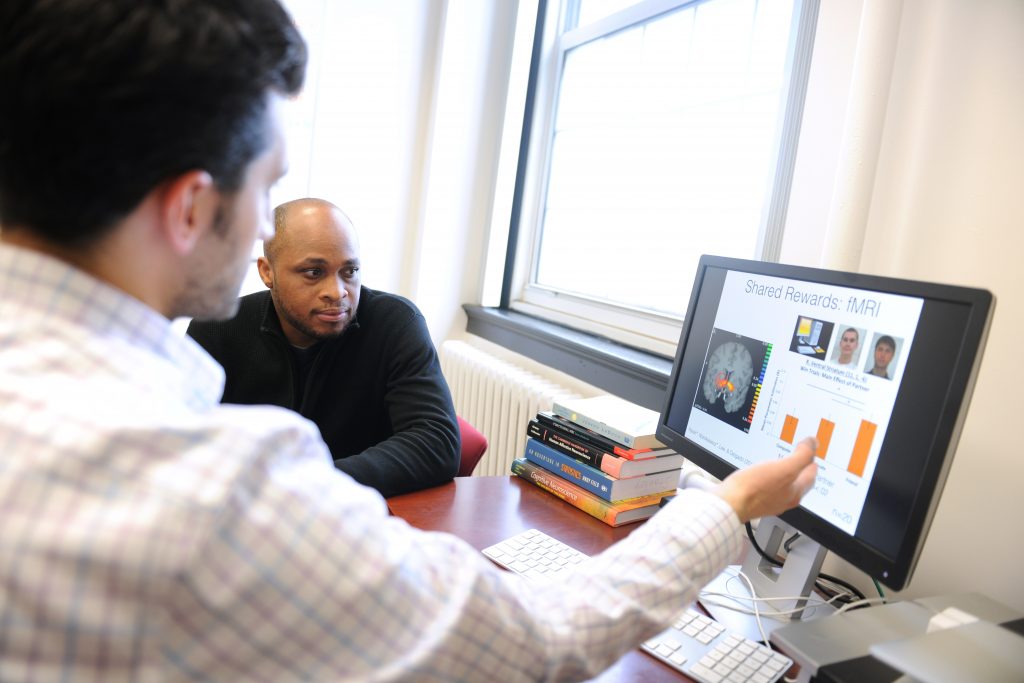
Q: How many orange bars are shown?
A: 3